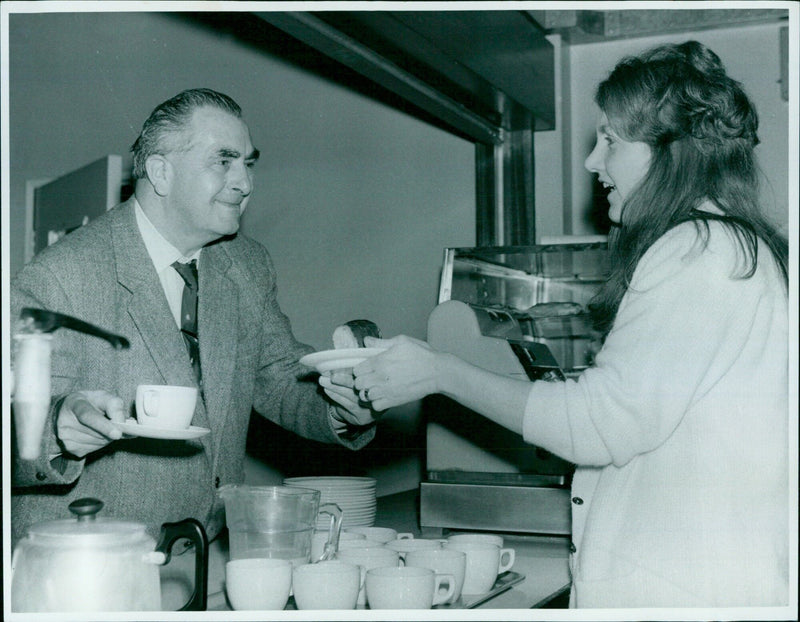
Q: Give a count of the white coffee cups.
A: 12